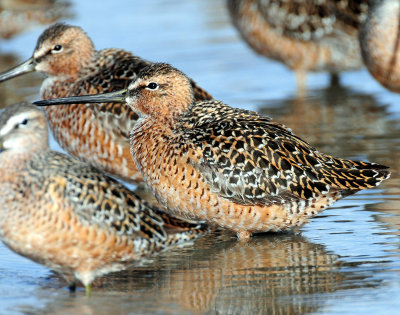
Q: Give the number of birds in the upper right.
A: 2